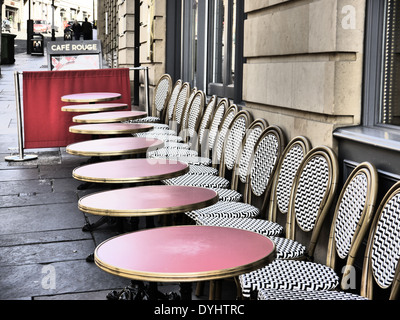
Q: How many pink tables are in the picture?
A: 8